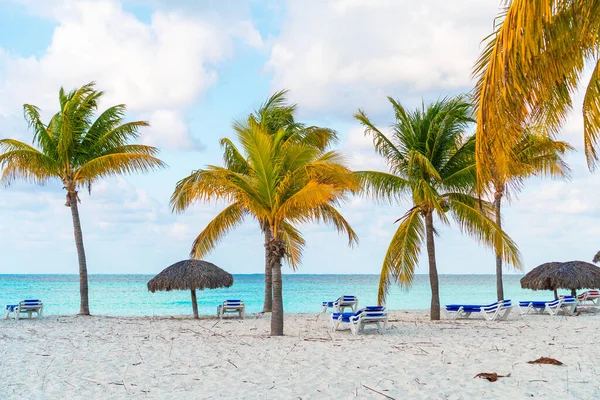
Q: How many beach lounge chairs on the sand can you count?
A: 7